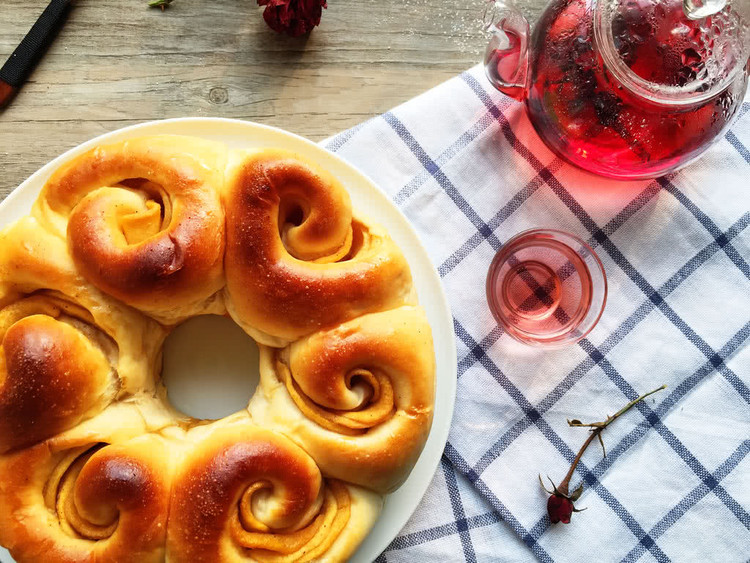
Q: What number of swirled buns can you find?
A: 6